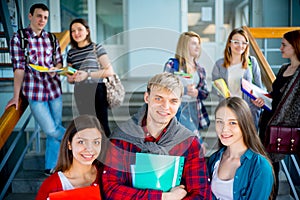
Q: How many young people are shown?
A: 8